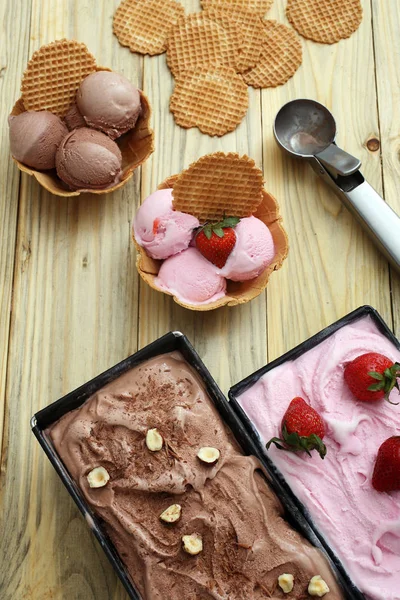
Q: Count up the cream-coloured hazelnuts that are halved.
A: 7